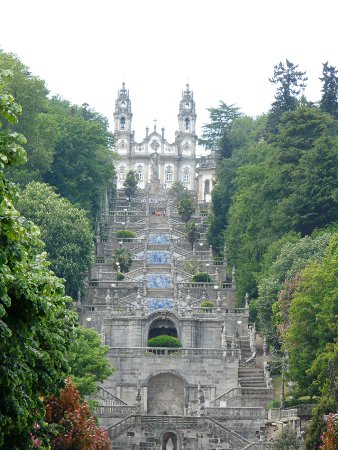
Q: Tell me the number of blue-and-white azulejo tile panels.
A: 4